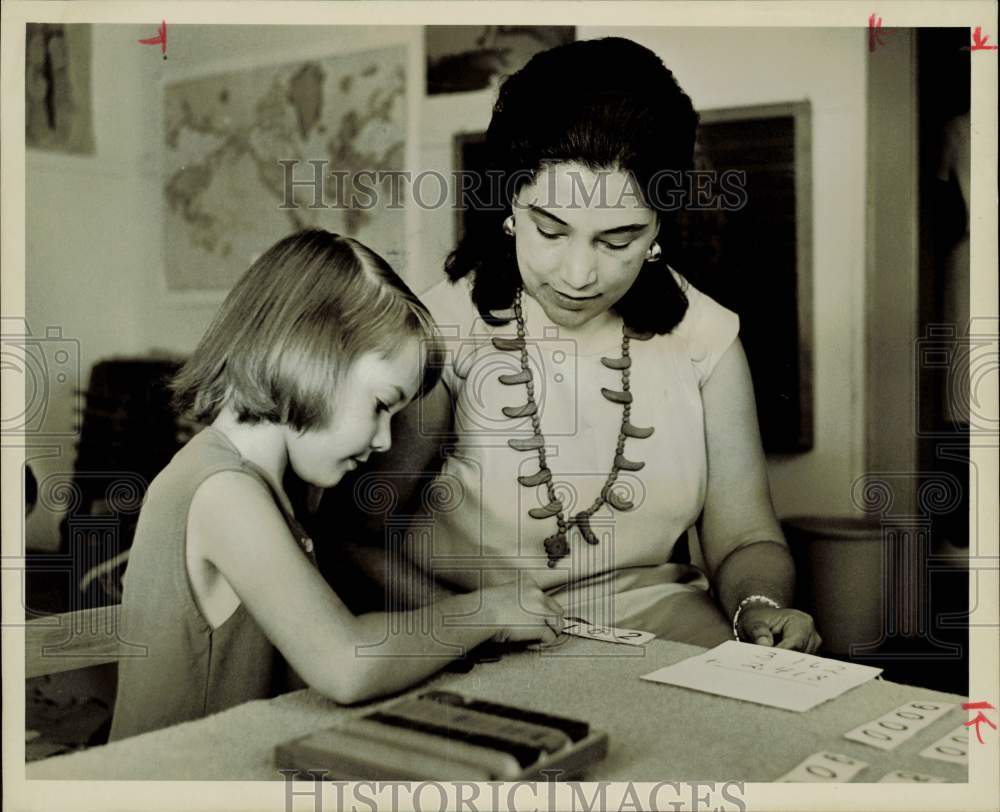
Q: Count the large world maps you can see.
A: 1